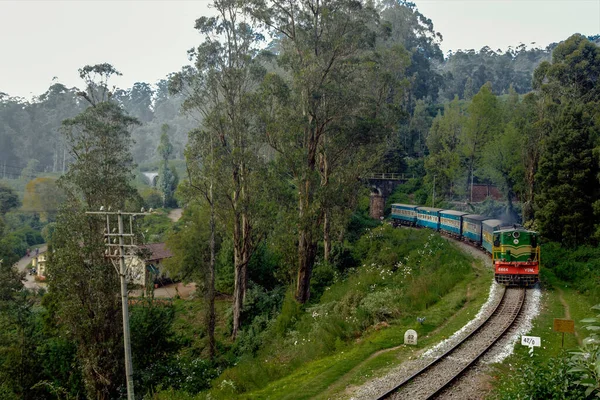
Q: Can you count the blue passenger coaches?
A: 5